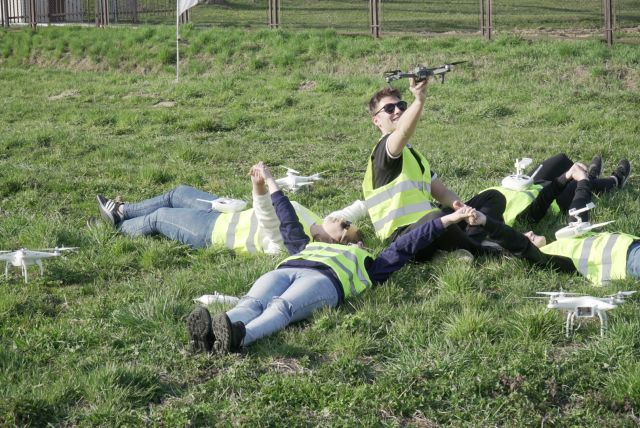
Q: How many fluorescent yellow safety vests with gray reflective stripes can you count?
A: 5